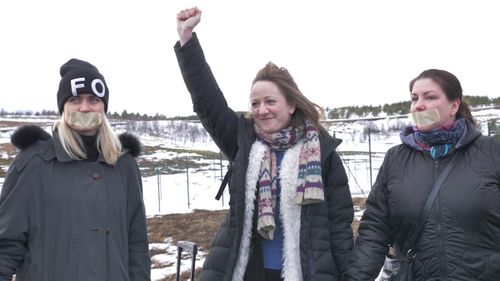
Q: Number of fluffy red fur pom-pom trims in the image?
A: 0